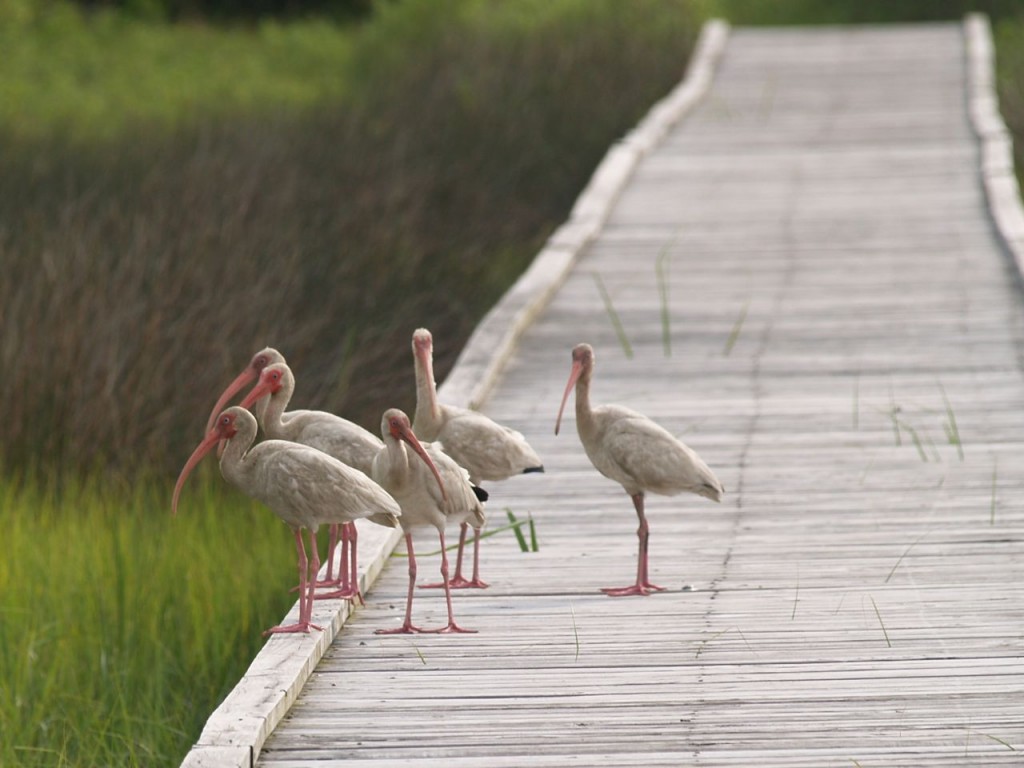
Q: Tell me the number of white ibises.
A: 6